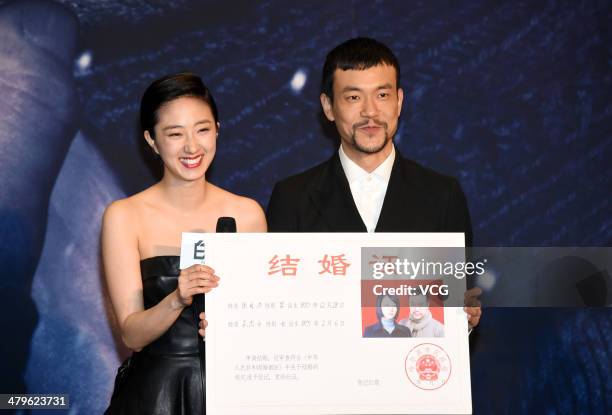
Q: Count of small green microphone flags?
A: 0